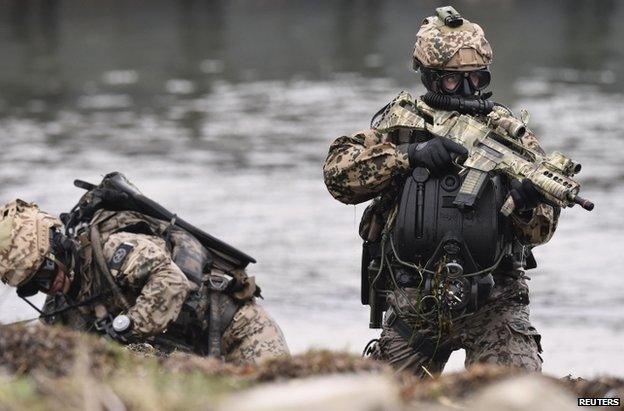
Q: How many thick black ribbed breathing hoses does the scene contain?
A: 1